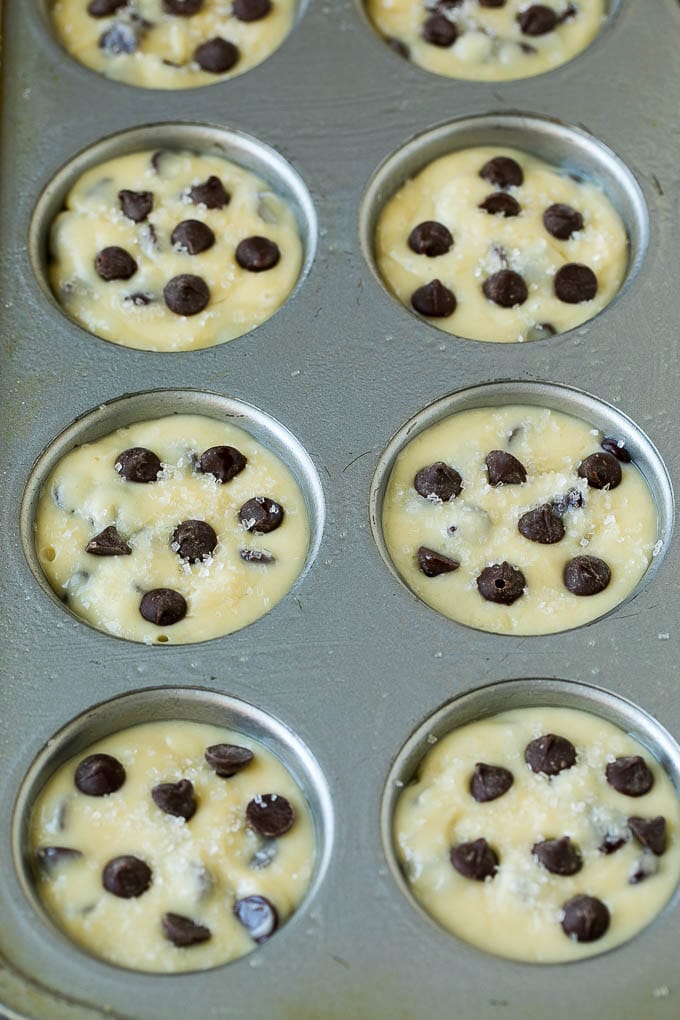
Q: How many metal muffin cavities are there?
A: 8